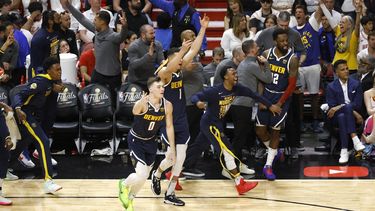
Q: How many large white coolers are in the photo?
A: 1